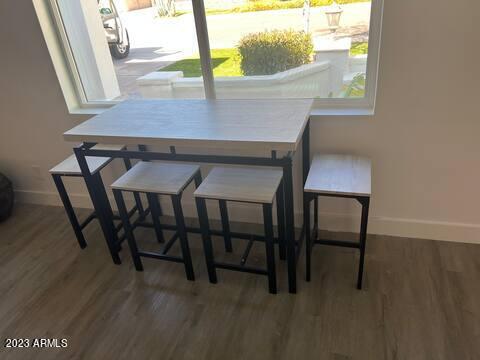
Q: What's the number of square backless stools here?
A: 4